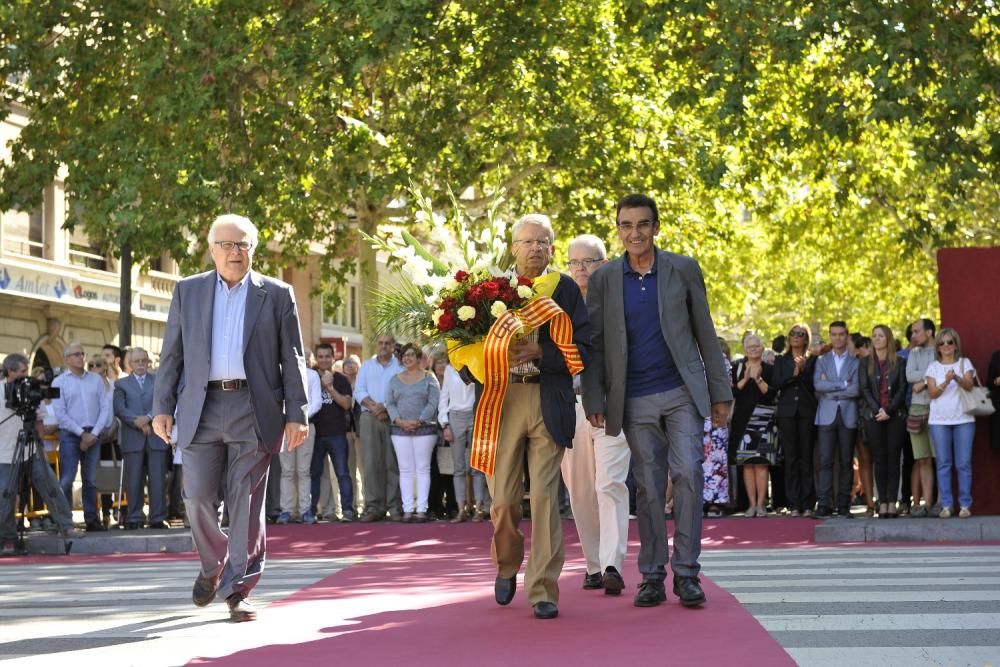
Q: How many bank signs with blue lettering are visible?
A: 1